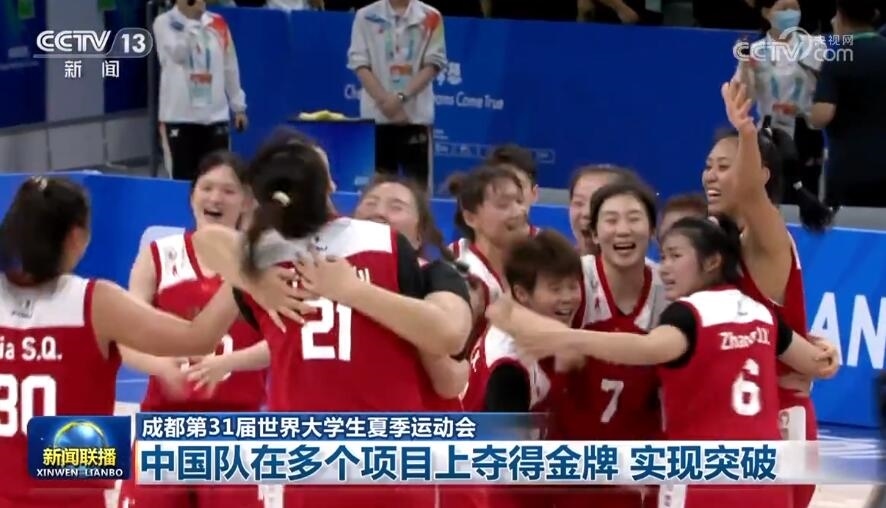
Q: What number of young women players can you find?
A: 12